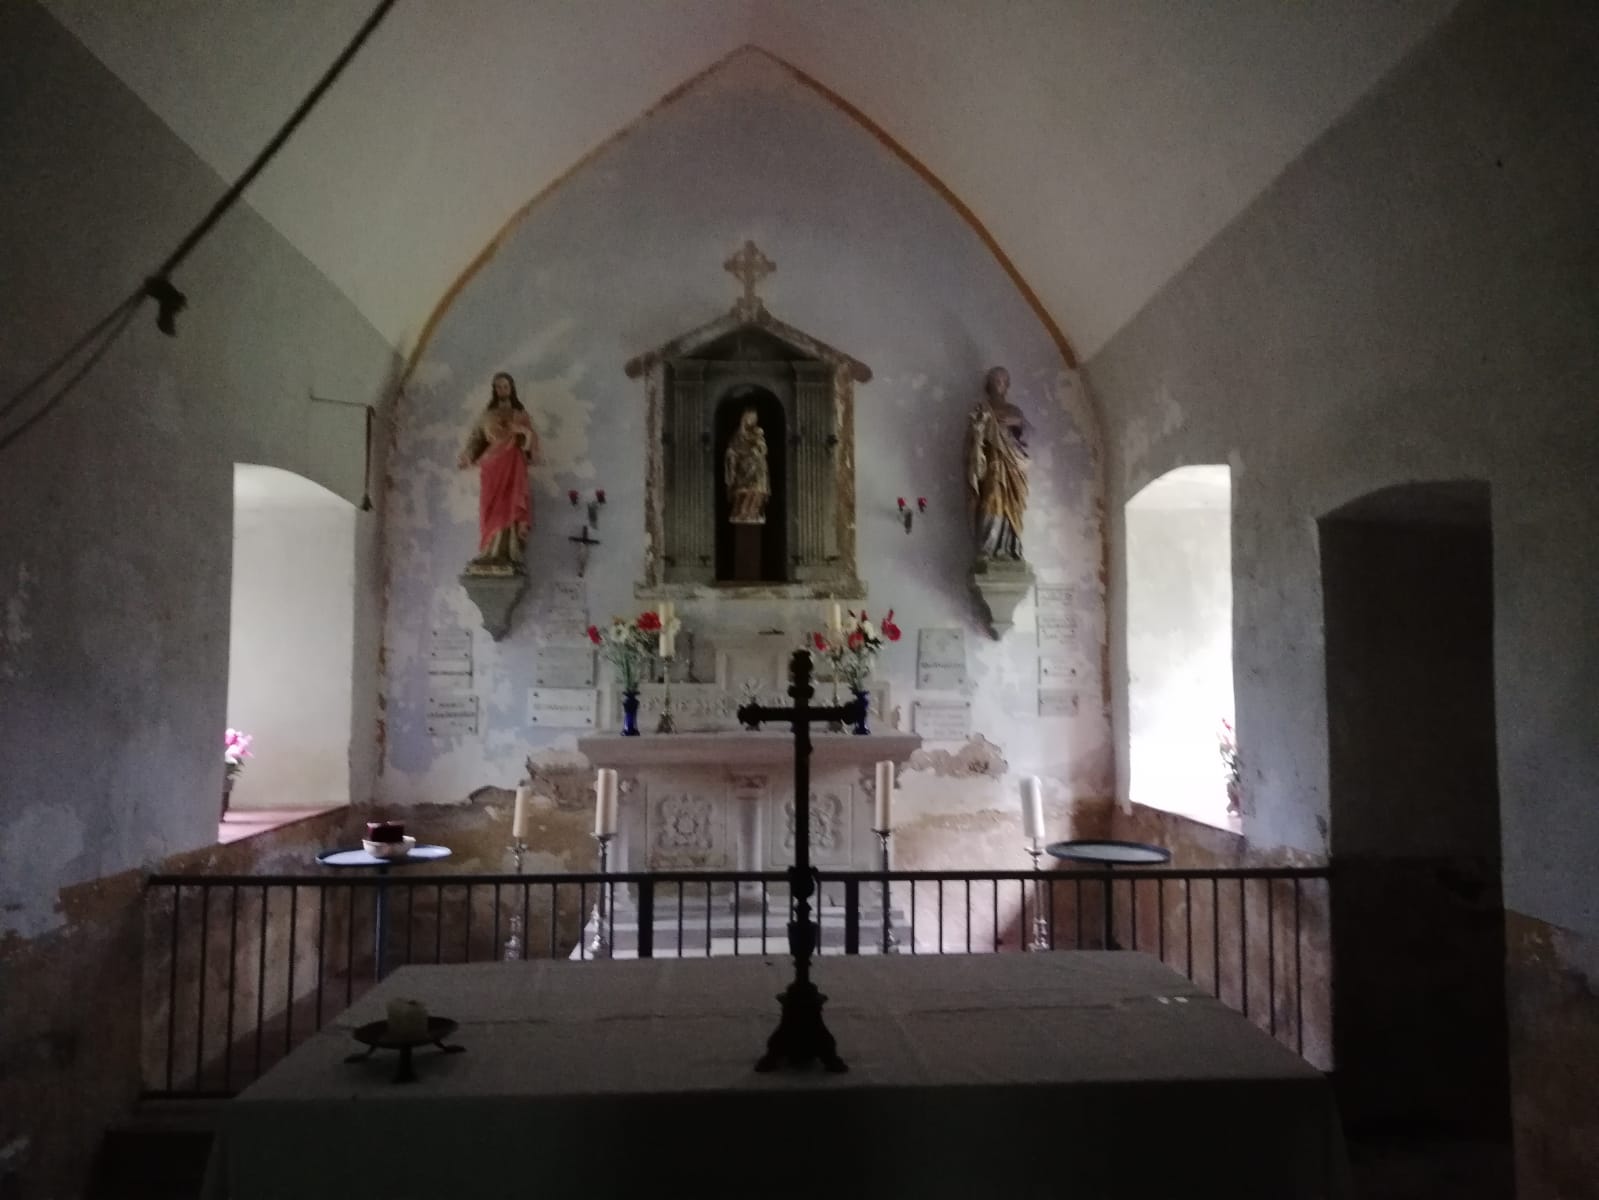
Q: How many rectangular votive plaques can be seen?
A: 13